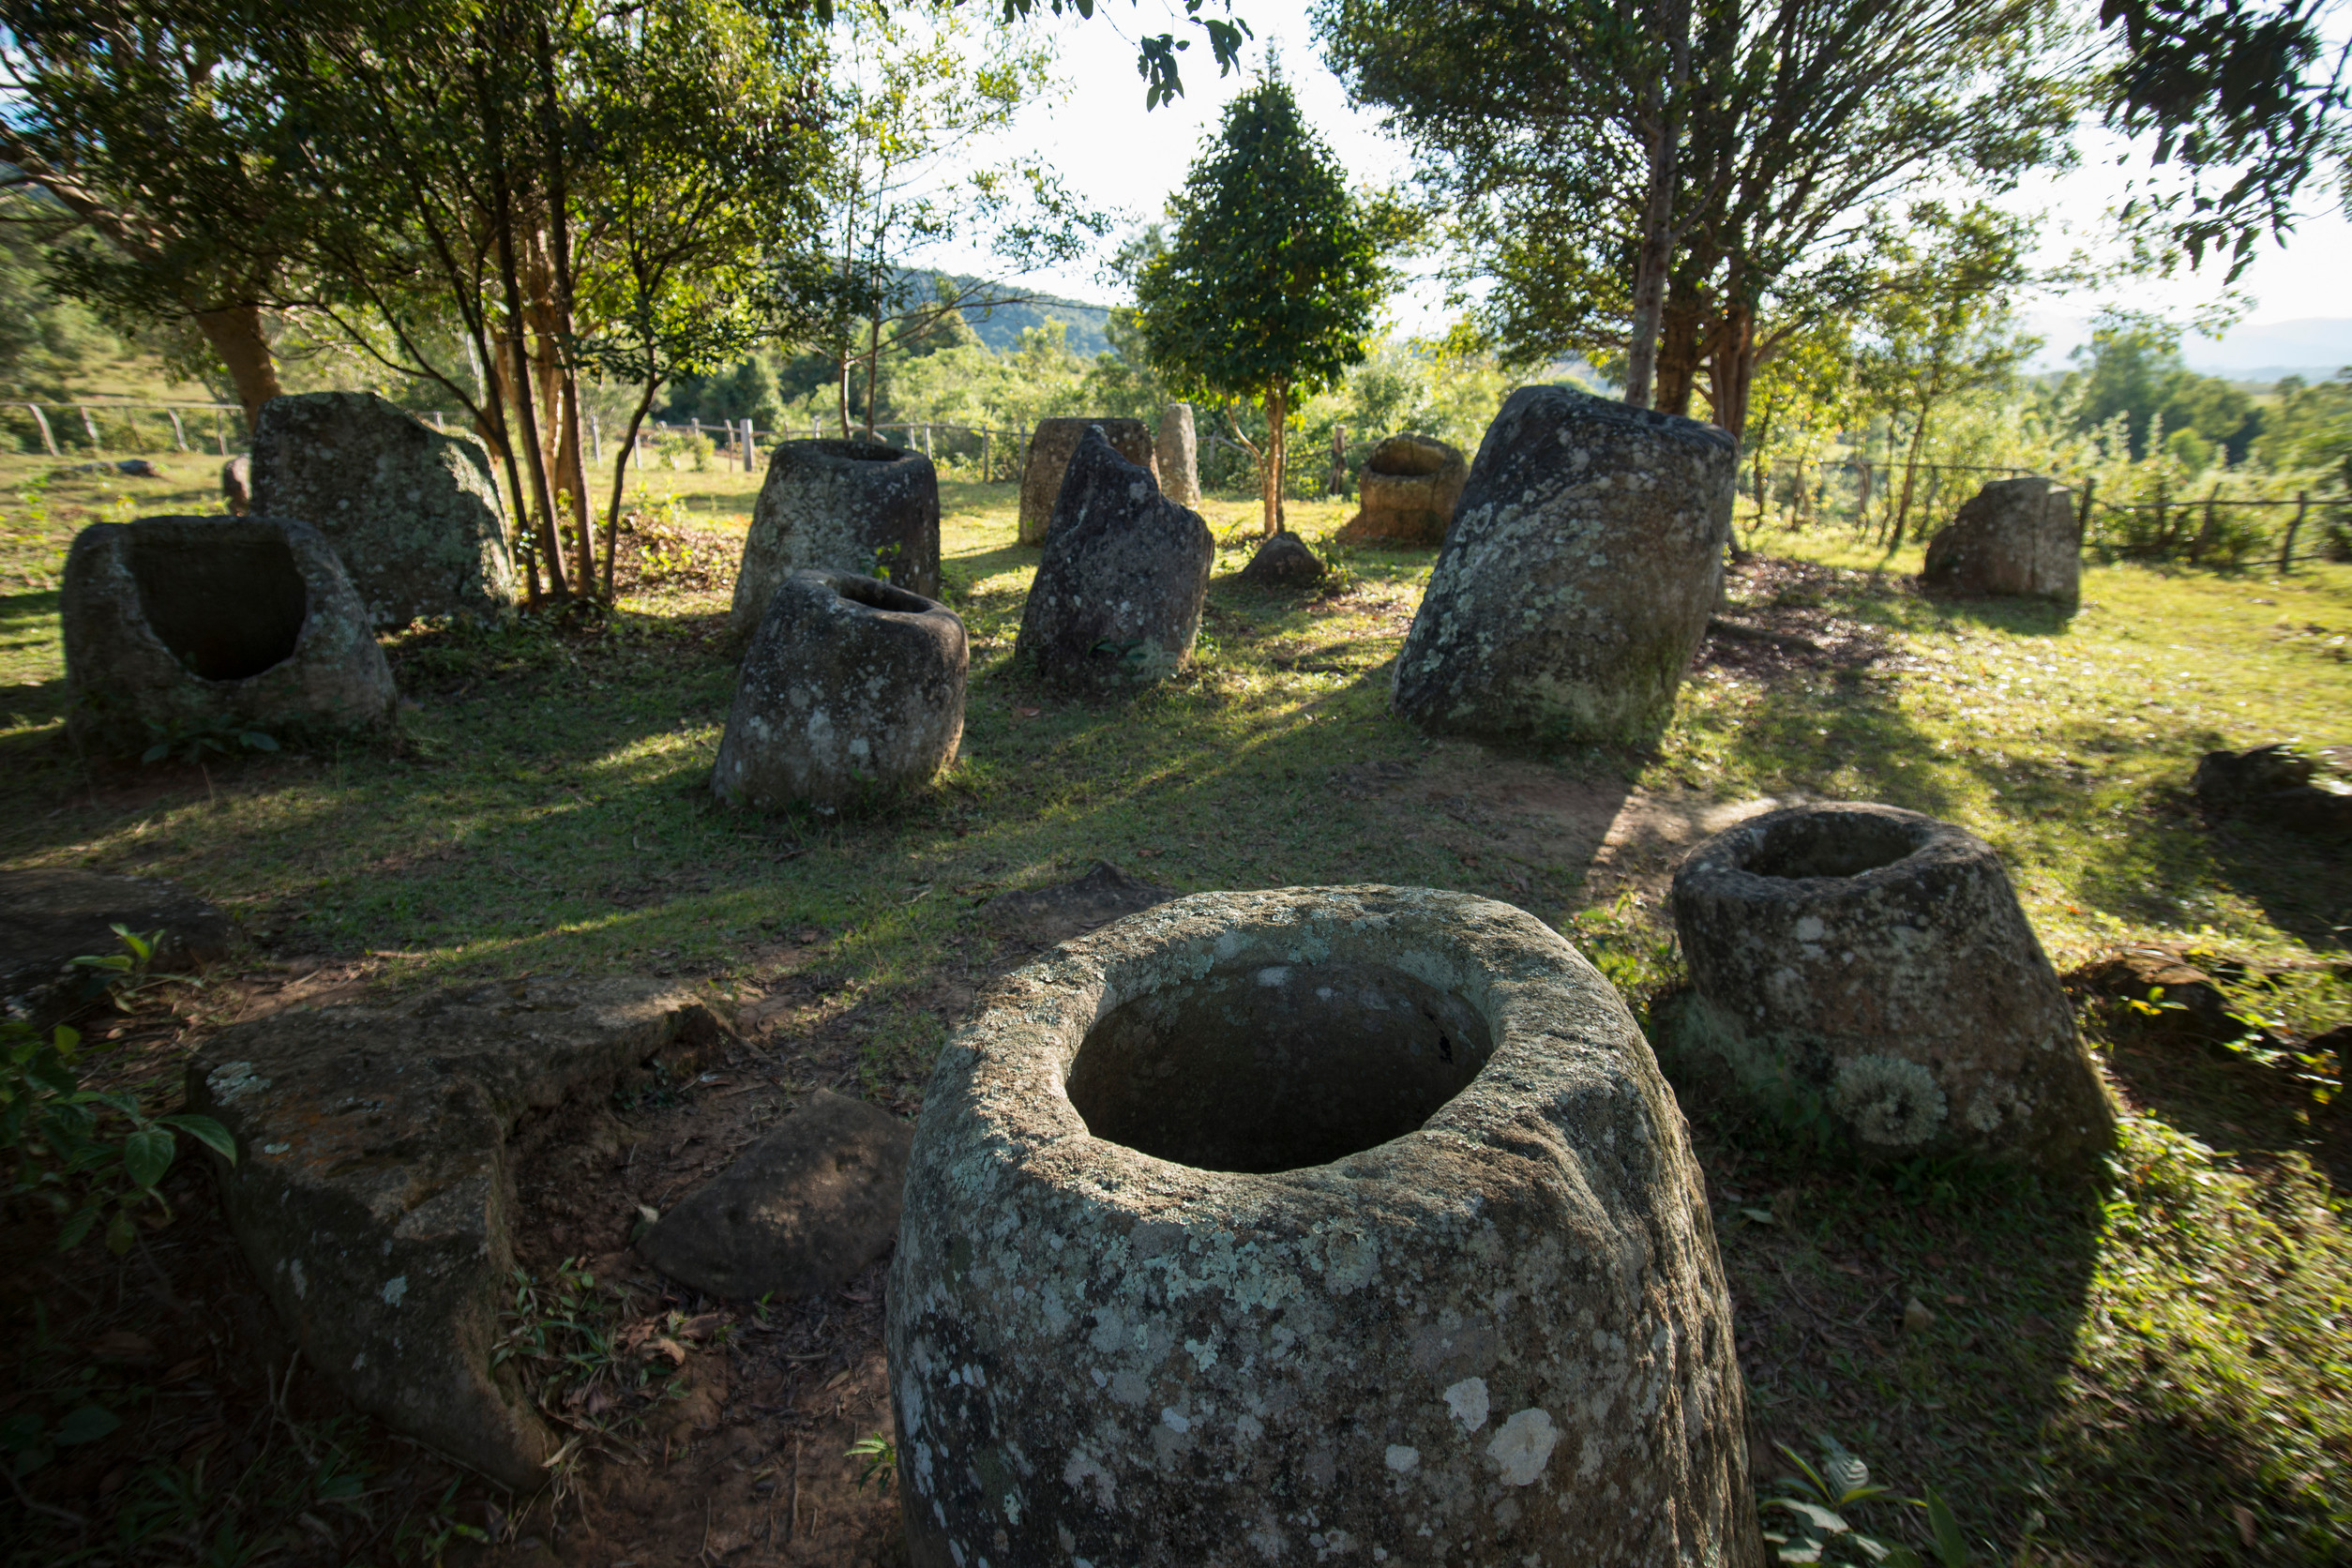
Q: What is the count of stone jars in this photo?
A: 11